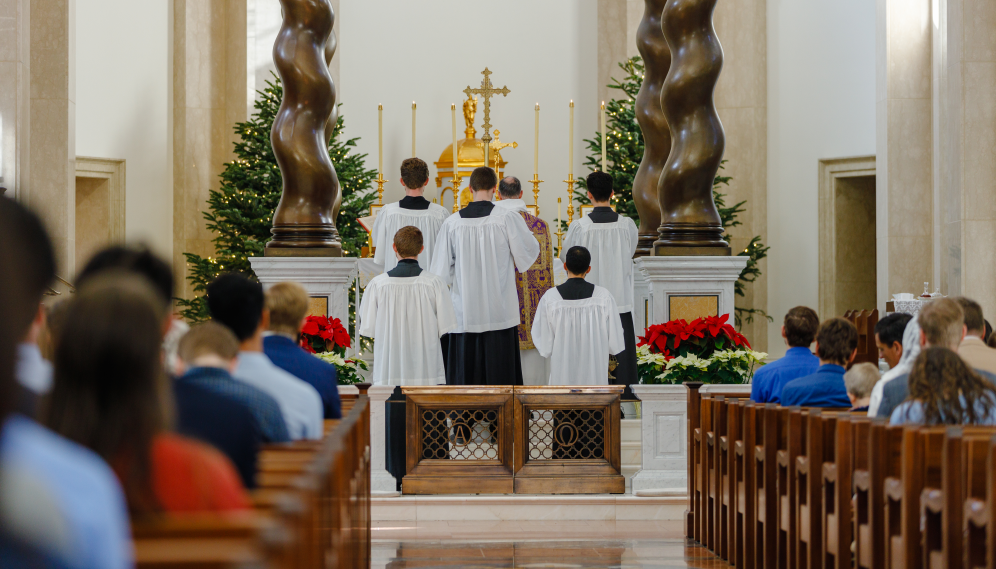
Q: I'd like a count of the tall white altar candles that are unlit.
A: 0